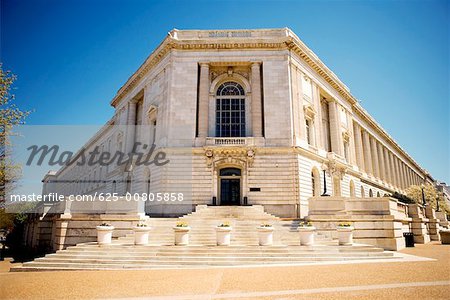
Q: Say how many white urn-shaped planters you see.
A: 7